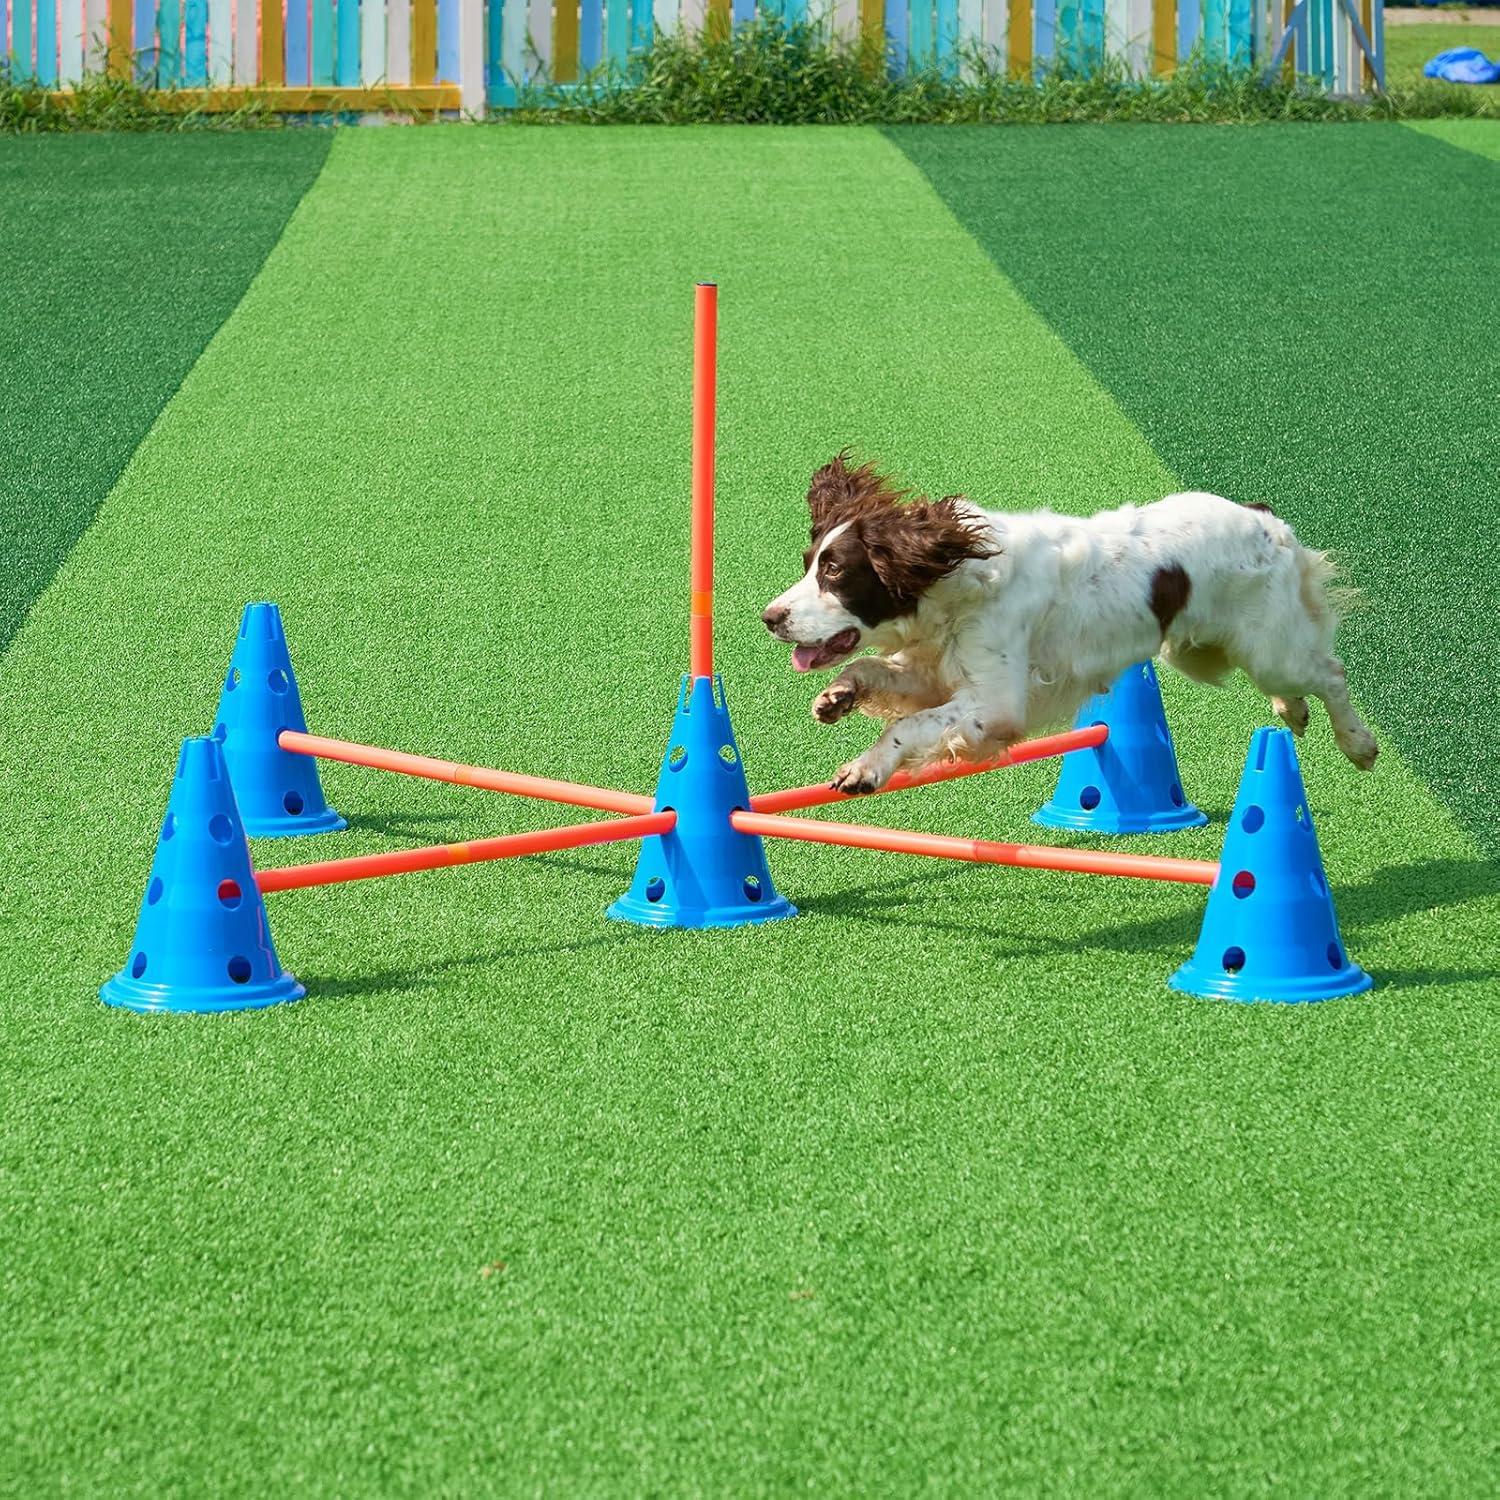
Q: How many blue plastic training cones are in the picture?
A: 5